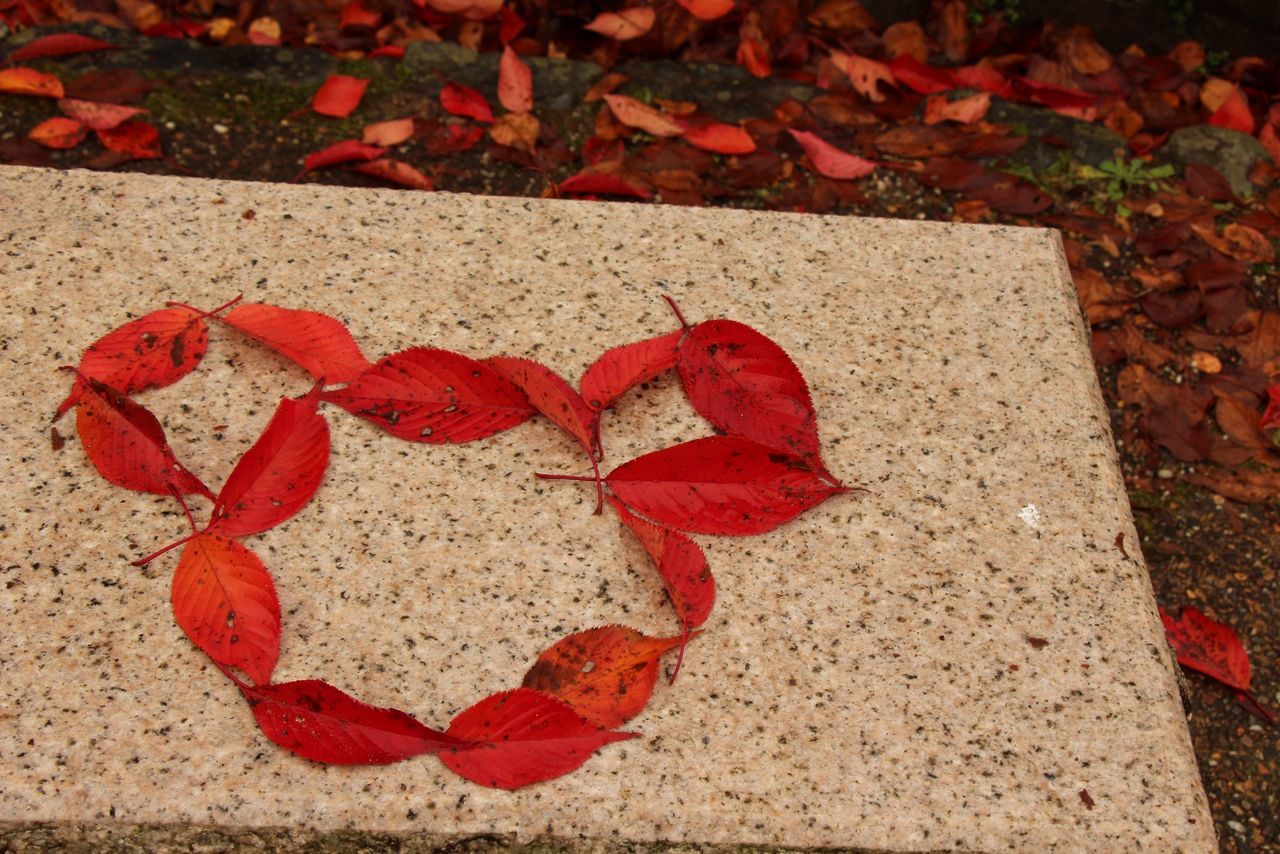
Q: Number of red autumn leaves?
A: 14